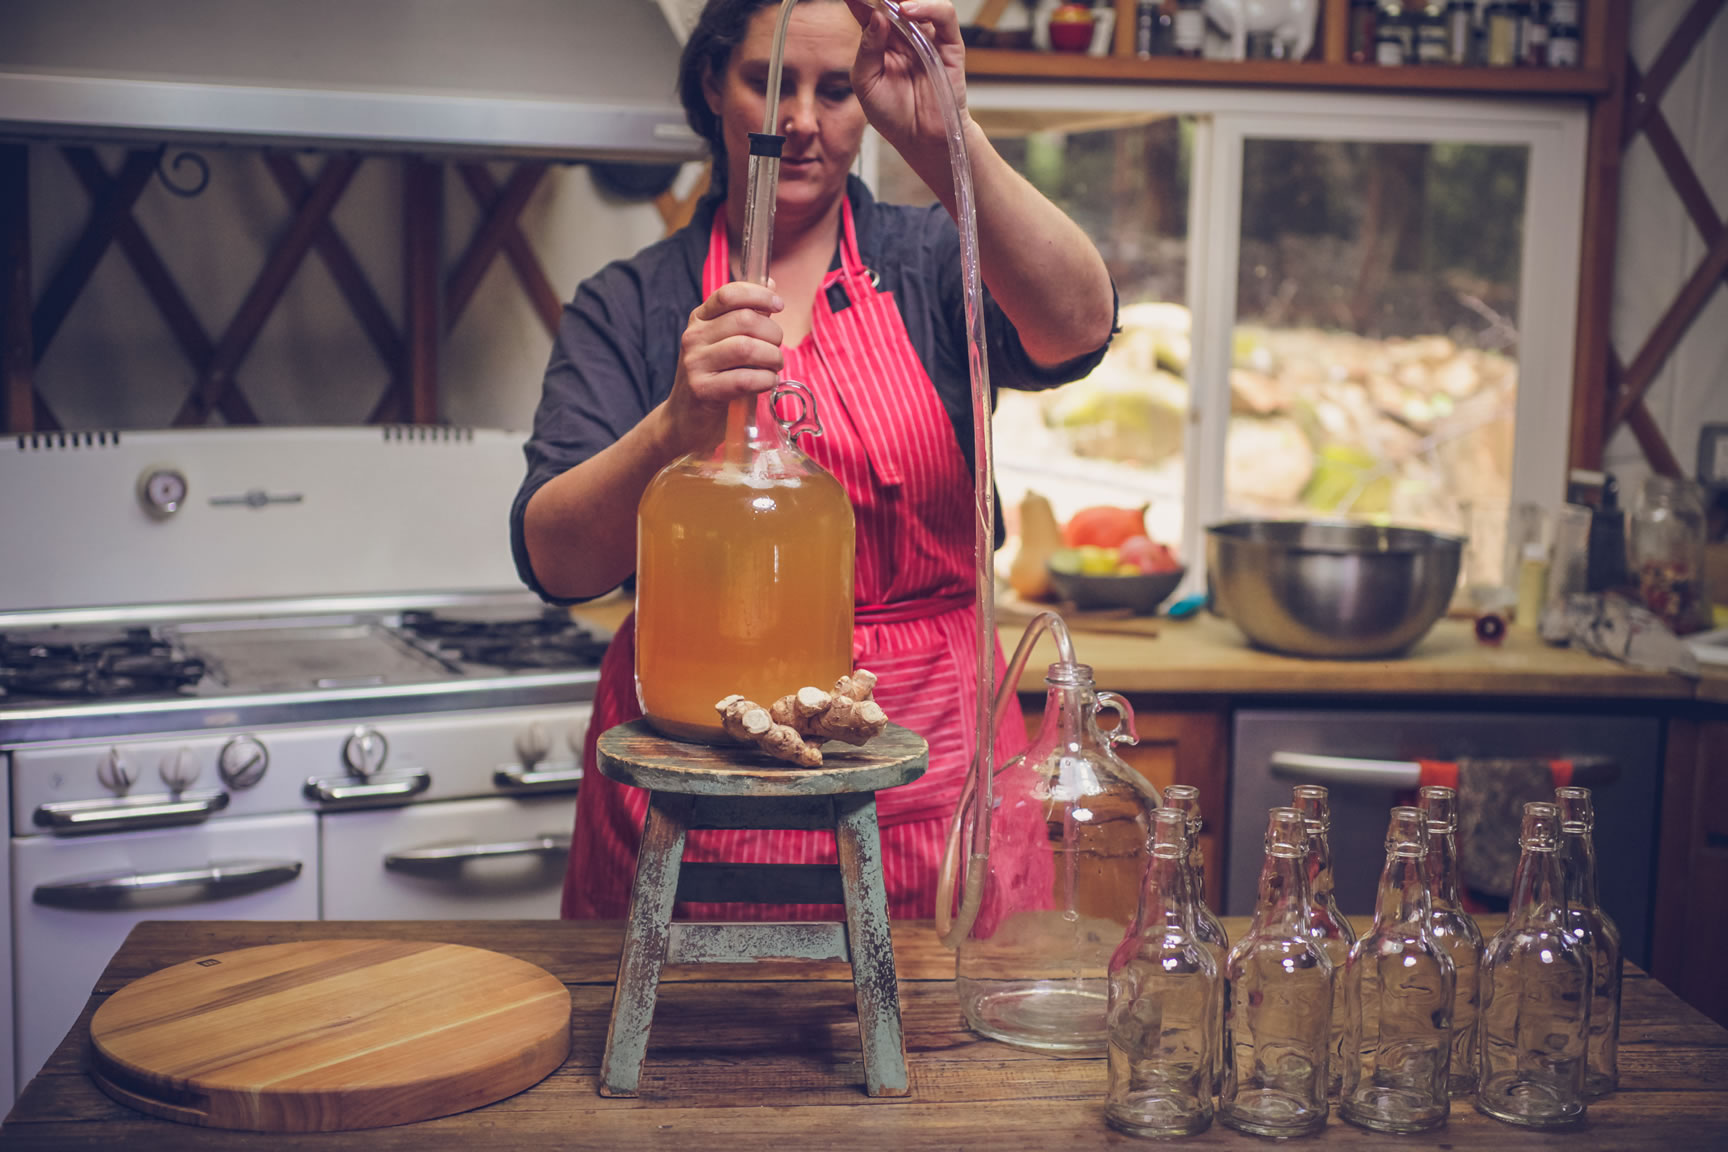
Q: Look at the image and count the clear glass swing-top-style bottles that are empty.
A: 8